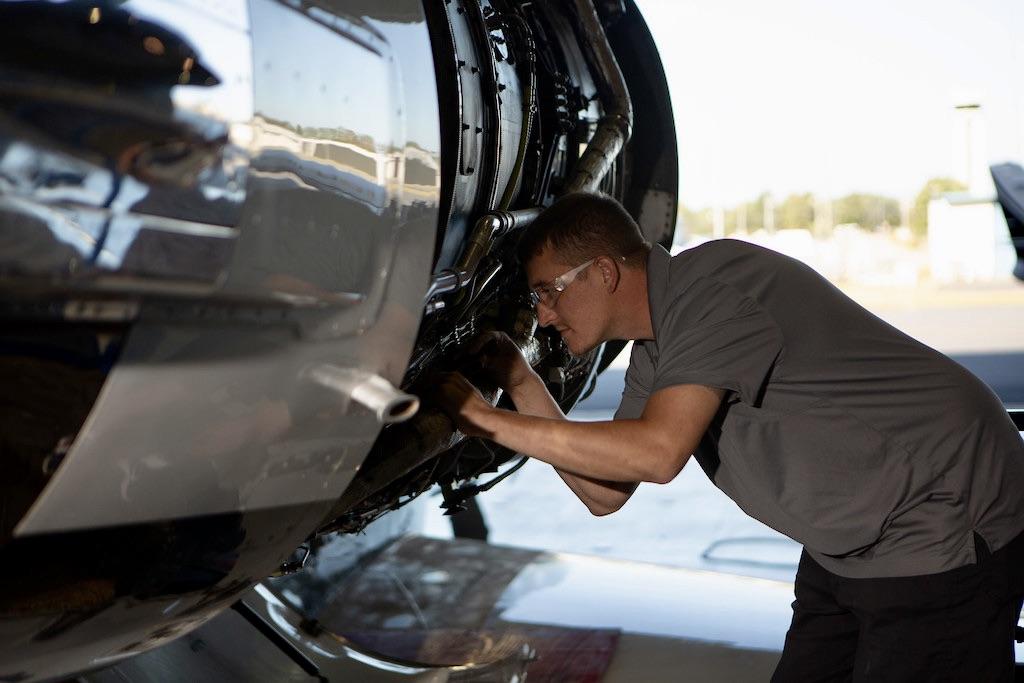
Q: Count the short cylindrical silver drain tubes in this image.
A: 1